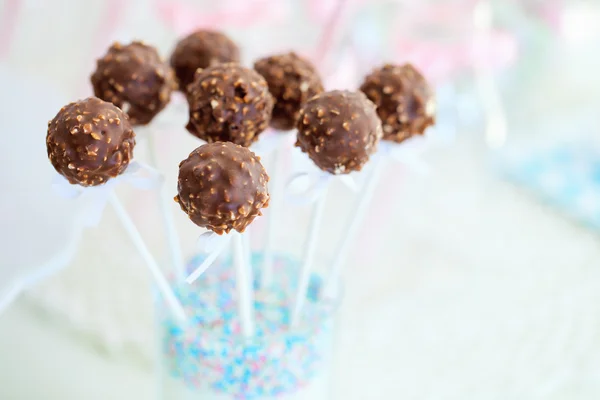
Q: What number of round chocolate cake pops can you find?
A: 8